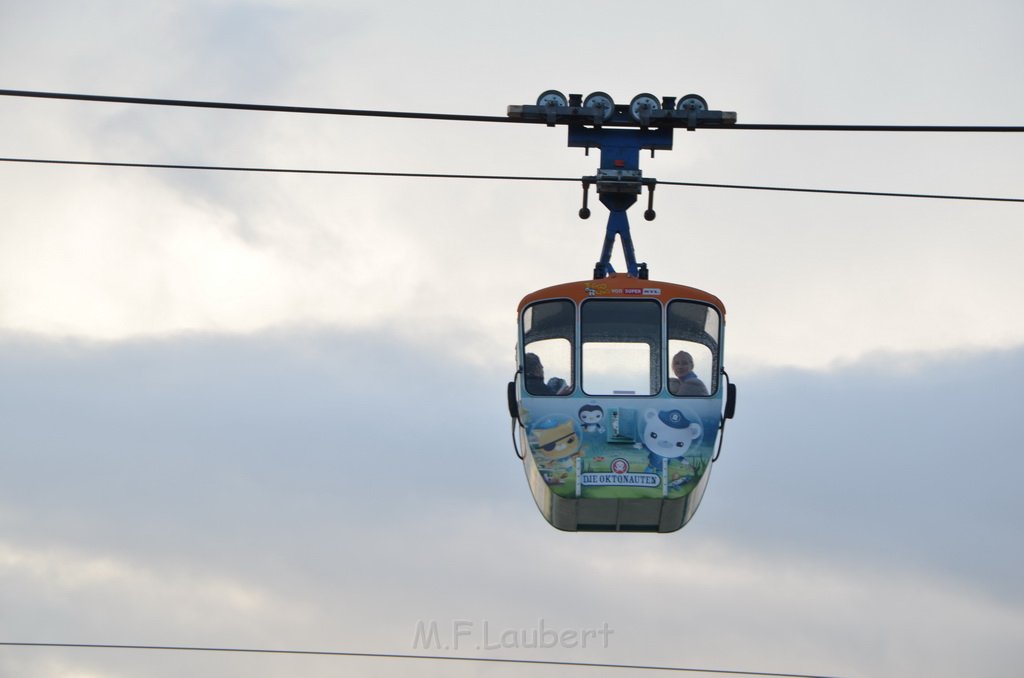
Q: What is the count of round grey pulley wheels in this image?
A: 4